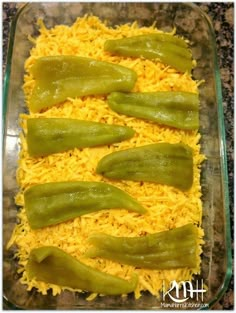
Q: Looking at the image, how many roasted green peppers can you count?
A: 8